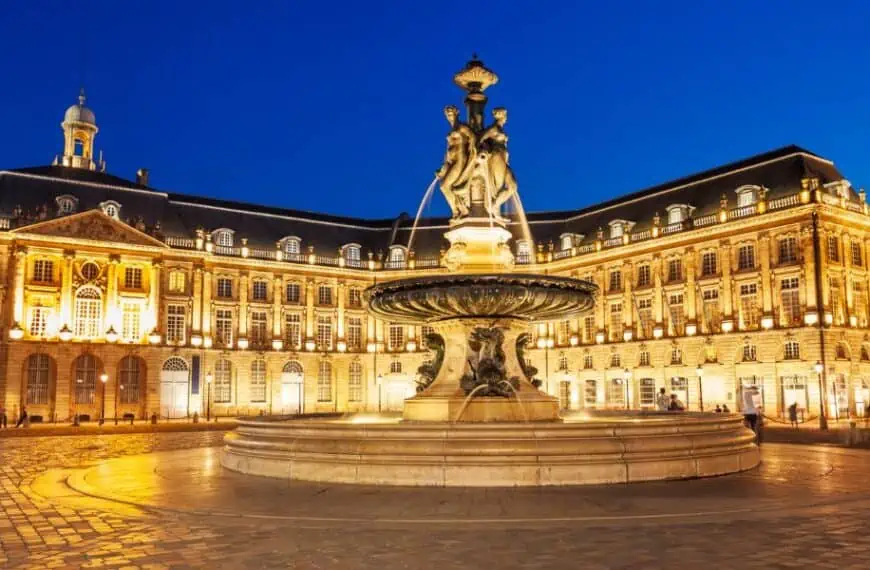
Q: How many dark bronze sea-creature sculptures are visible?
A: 3